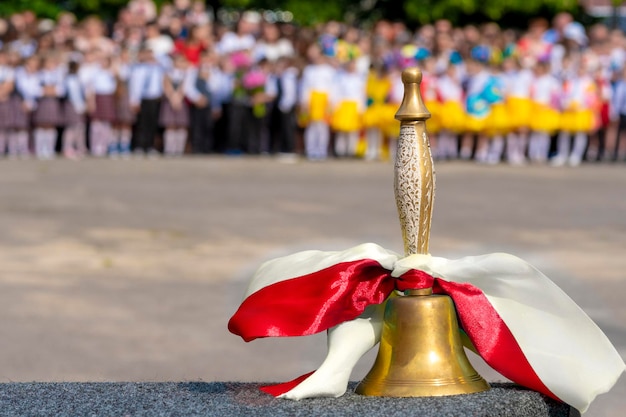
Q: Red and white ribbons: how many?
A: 2